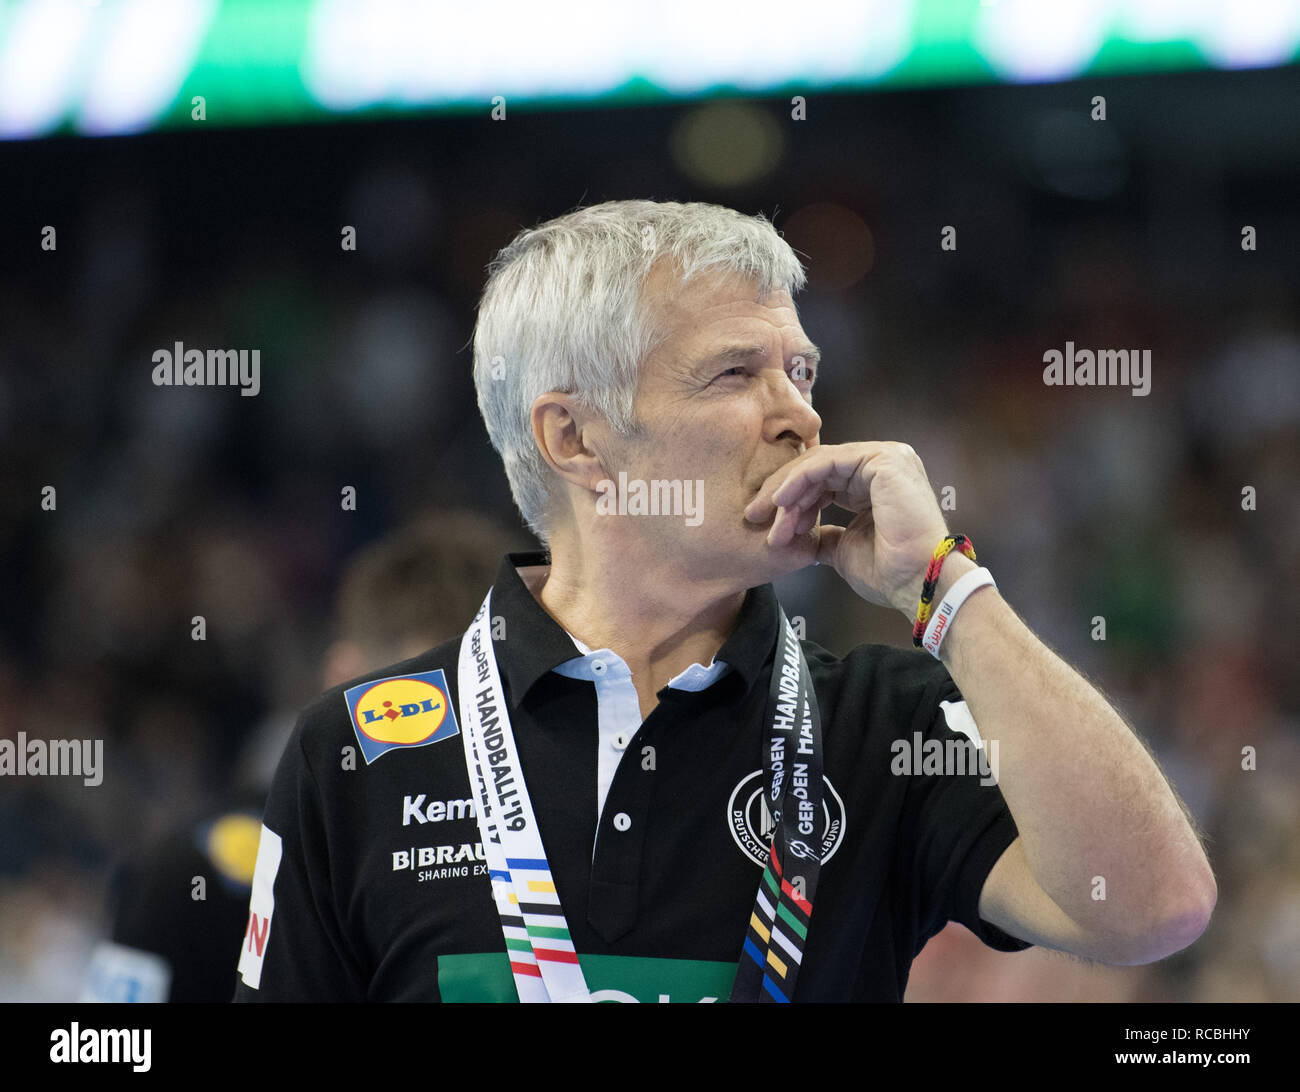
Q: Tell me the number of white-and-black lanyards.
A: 2